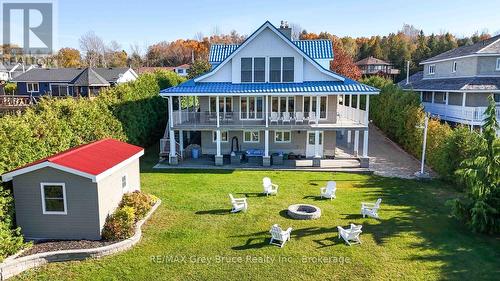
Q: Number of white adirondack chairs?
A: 10